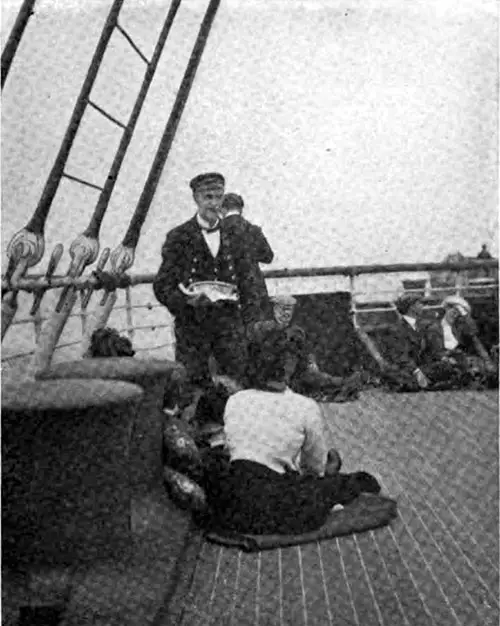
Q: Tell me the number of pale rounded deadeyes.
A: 3